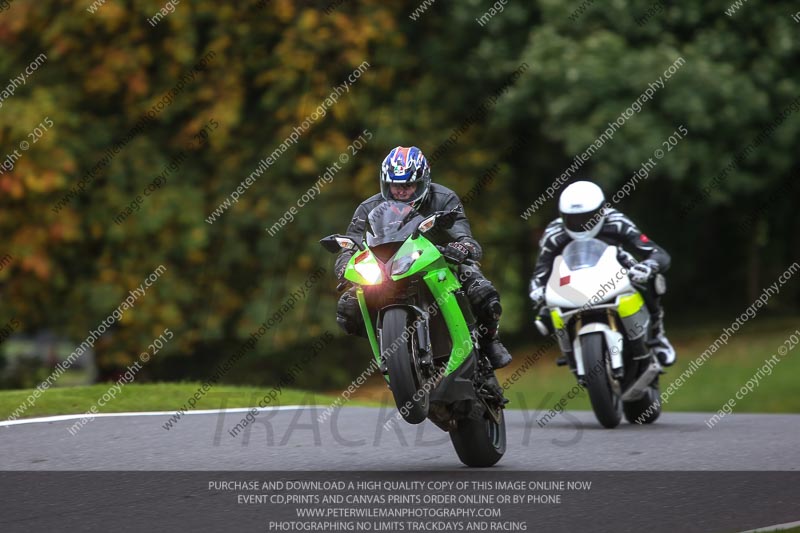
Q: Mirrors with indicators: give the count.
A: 2